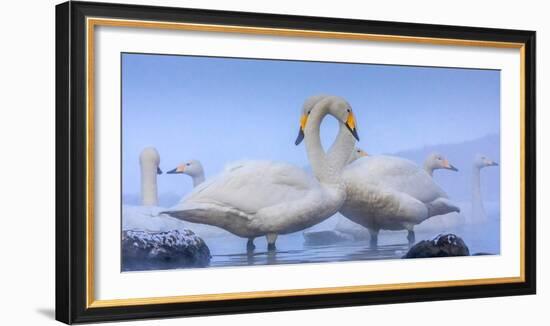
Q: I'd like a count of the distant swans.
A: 5